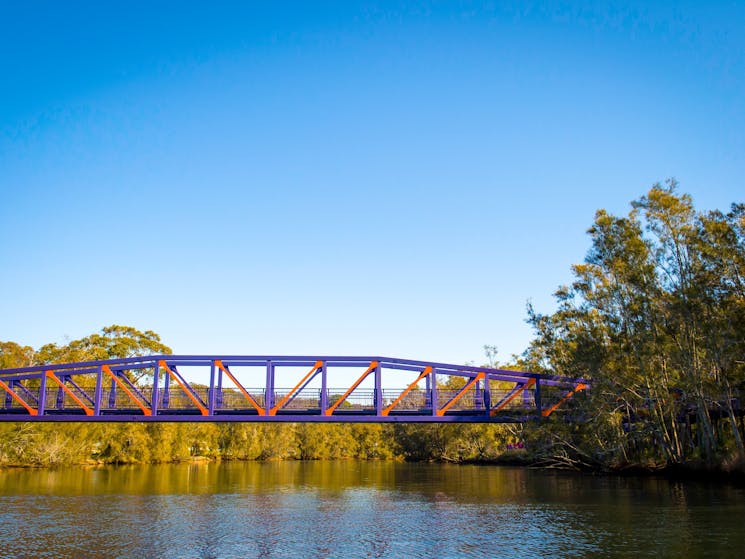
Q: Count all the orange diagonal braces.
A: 11